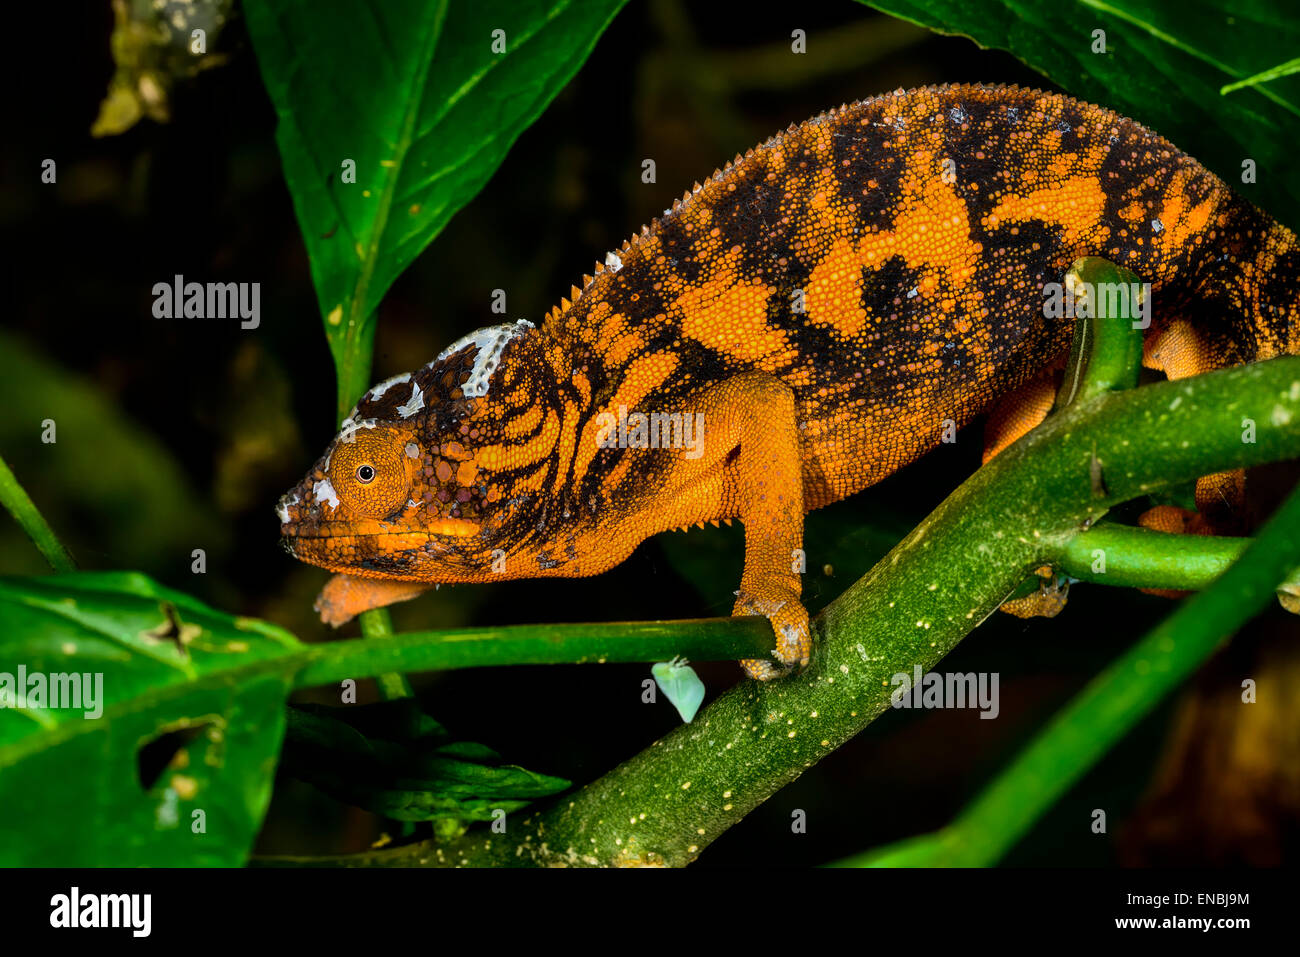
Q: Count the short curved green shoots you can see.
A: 1